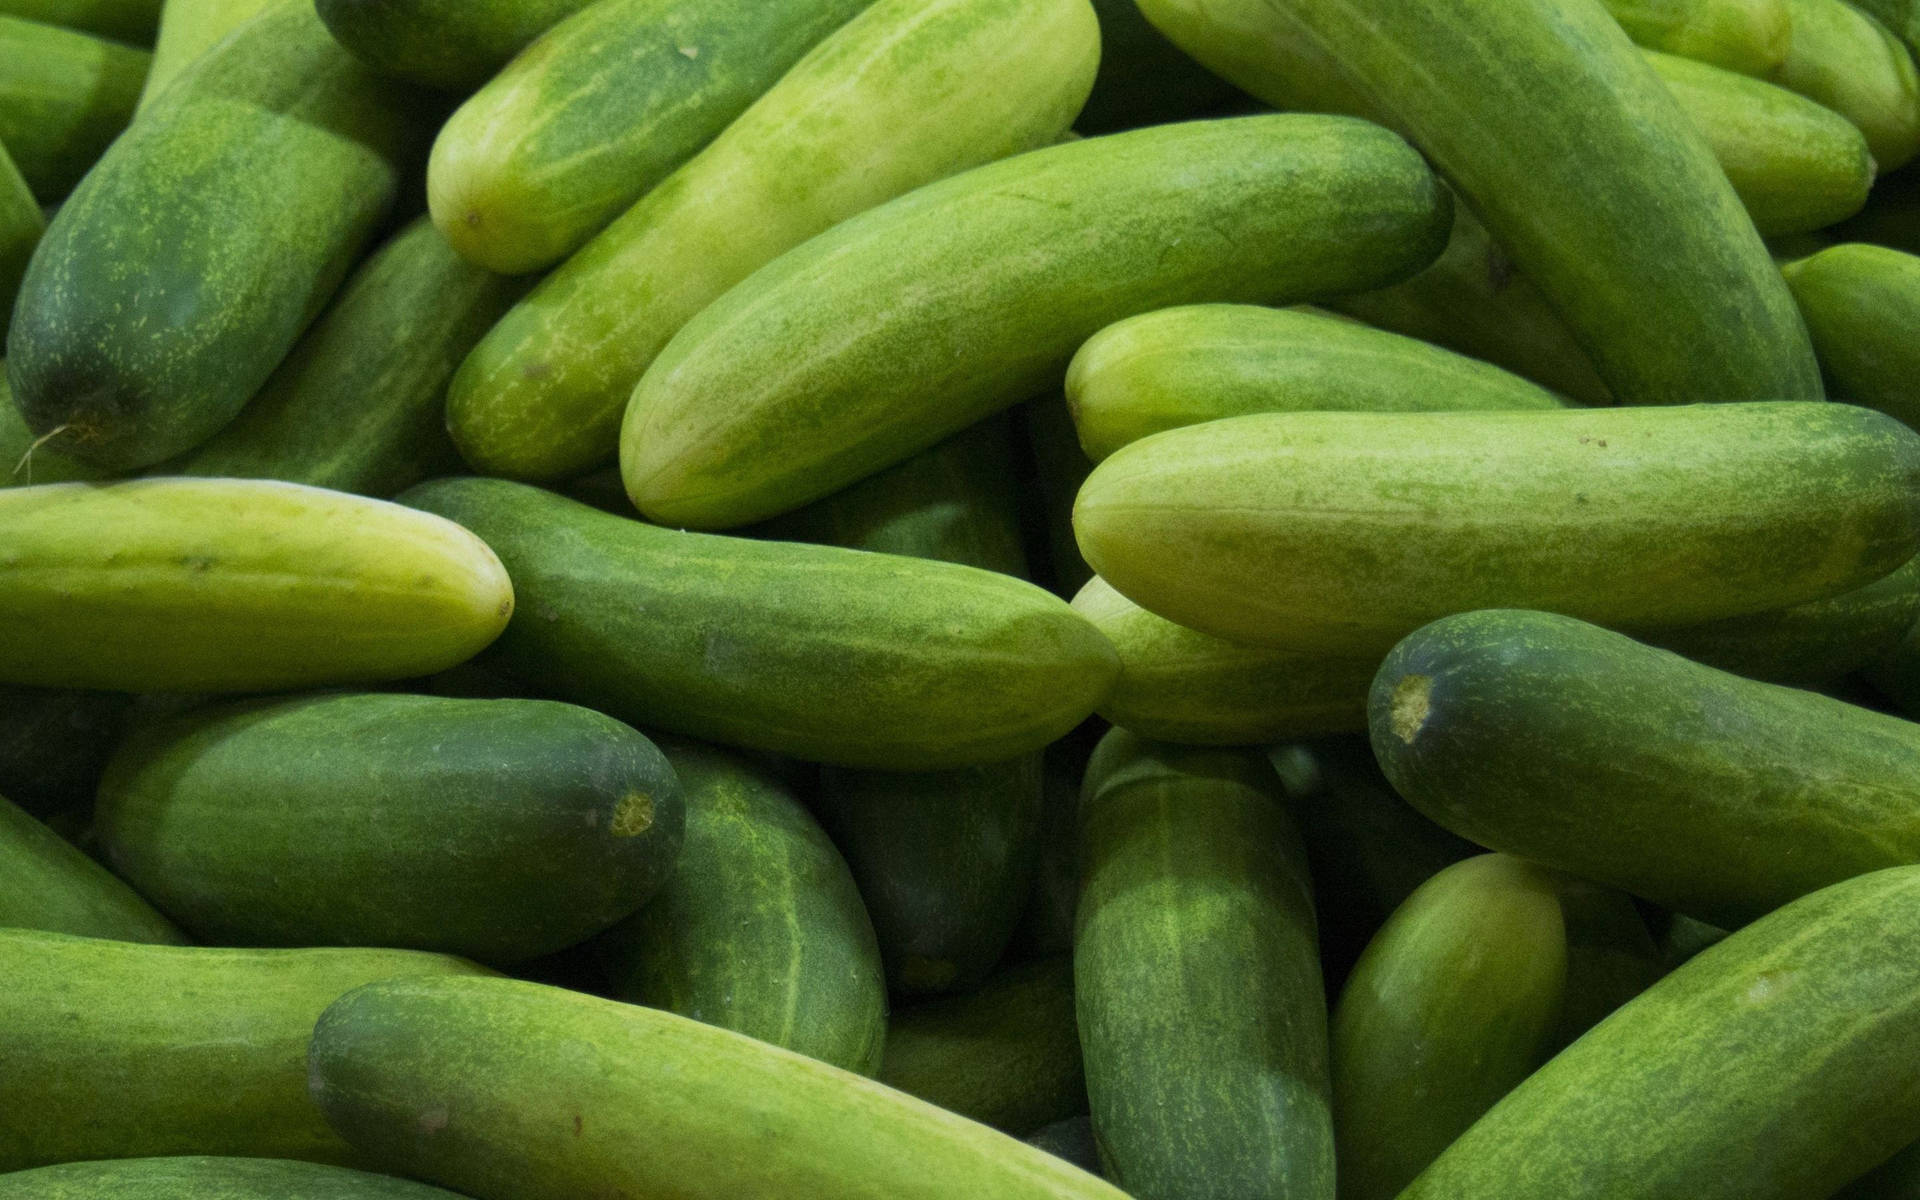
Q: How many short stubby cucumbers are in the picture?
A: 1